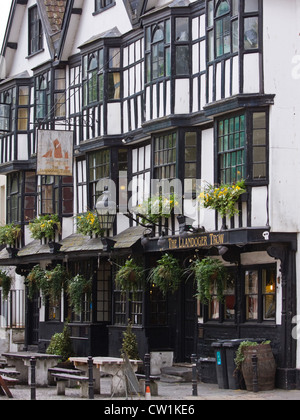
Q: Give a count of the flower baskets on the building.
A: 12